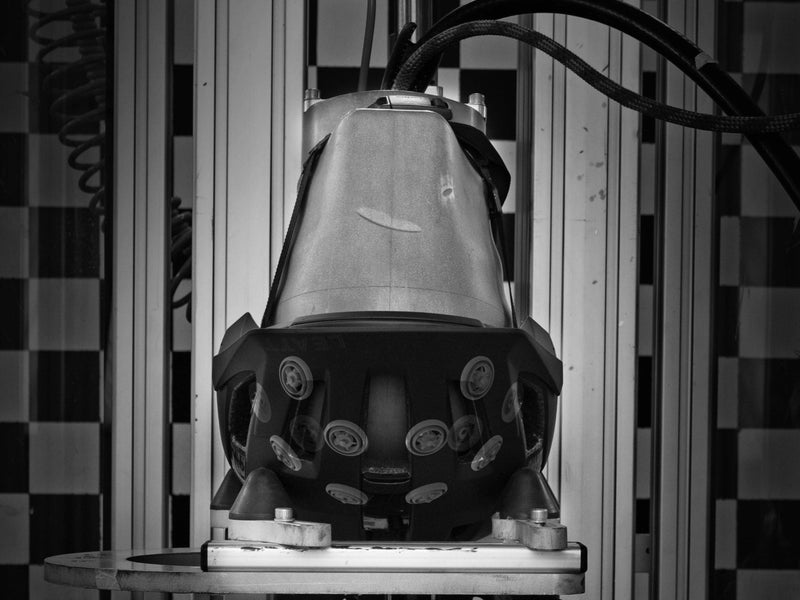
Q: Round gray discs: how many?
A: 12